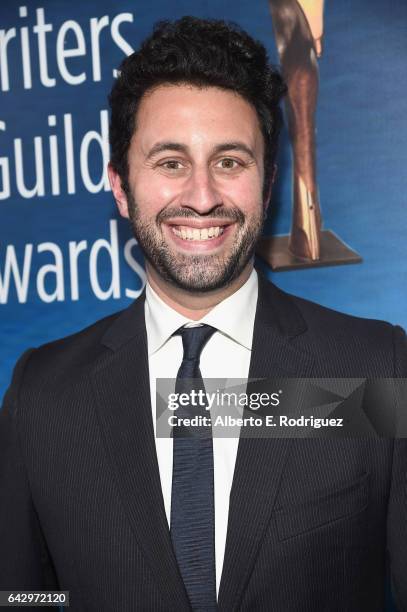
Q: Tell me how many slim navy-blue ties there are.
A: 1